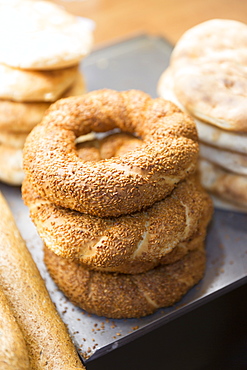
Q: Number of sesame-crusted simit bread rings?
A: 3